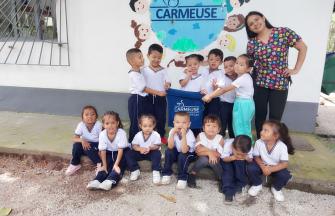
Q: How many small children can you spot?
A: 13